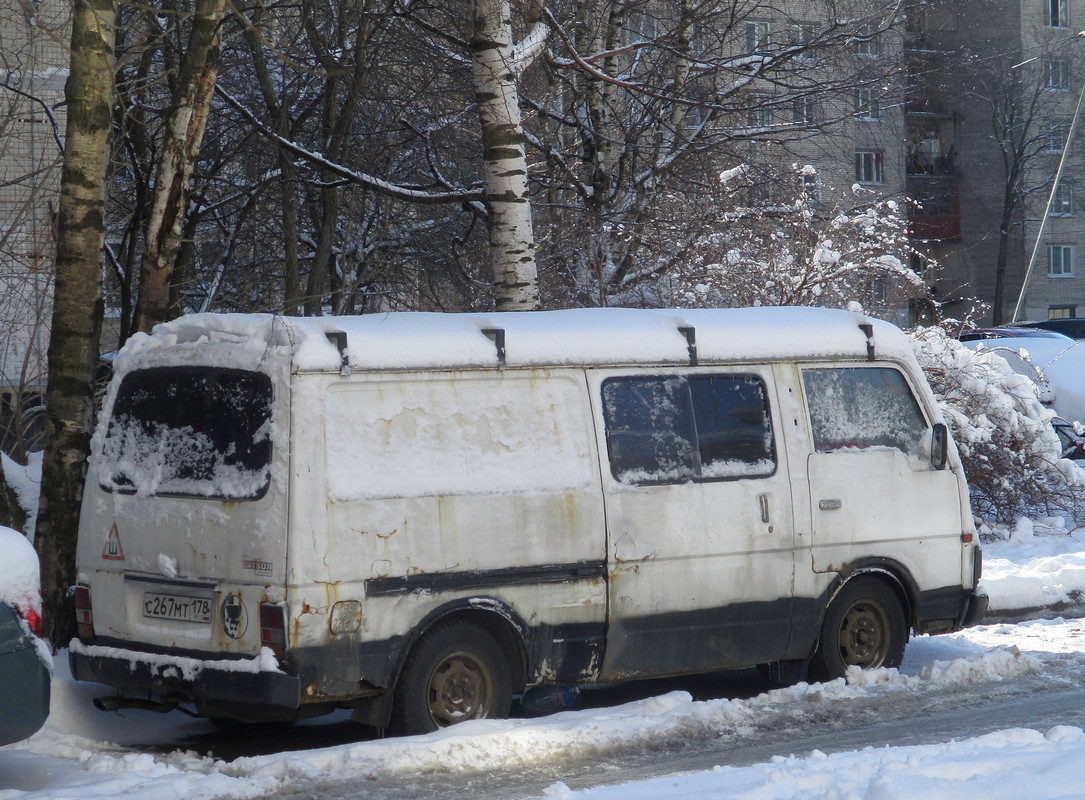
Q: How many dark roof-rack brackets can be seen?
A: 4